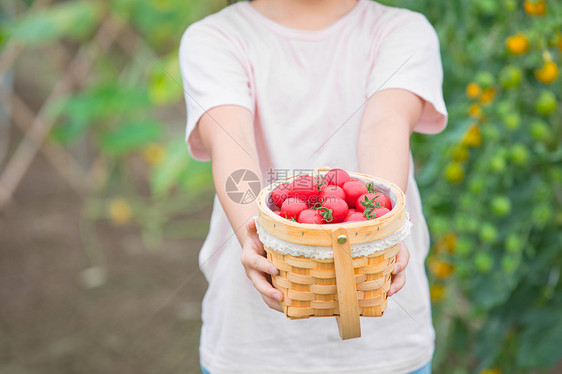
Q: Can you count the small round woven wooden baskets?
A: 1